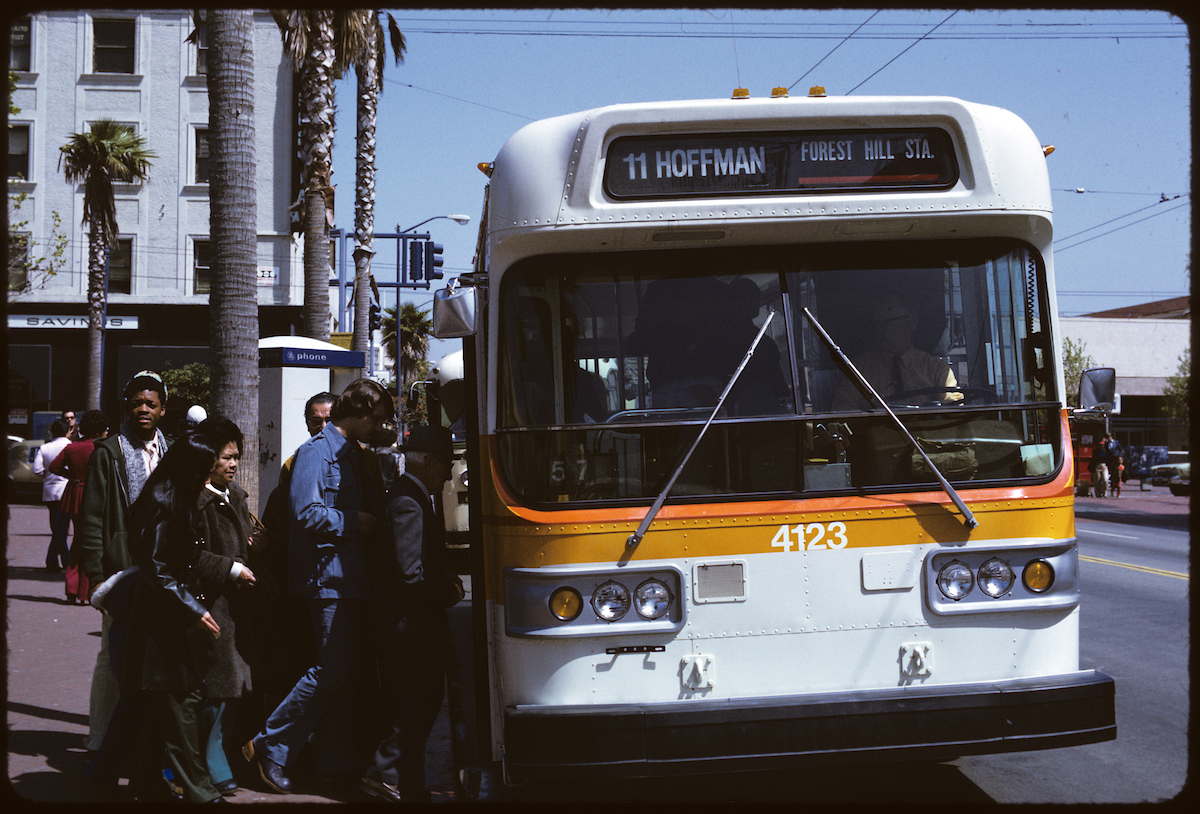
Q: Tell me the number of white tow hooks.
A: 2